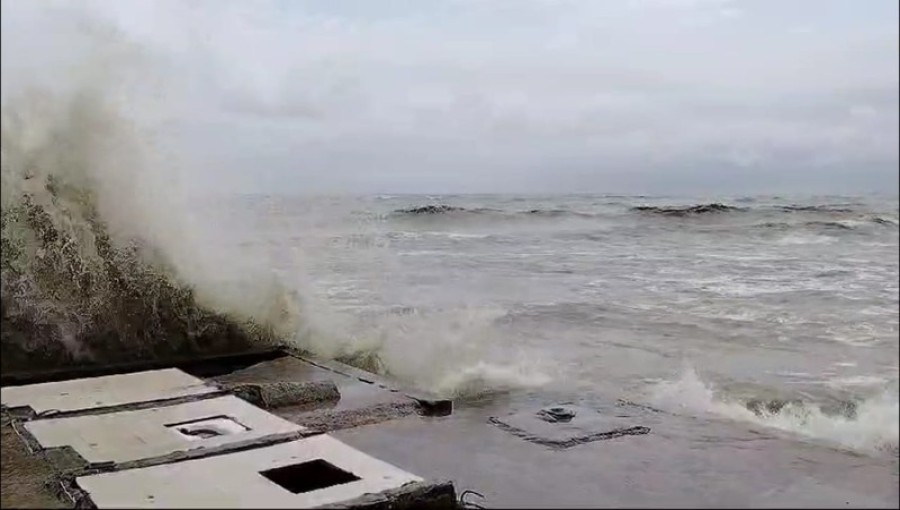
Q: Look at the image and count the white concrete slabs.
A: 3